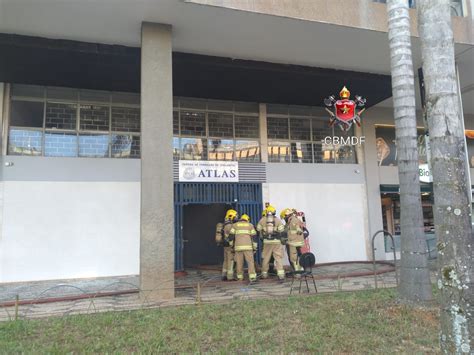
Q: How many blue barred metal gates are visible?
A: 1